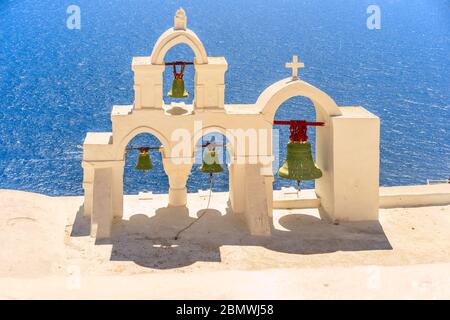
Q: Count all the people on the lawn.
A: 0